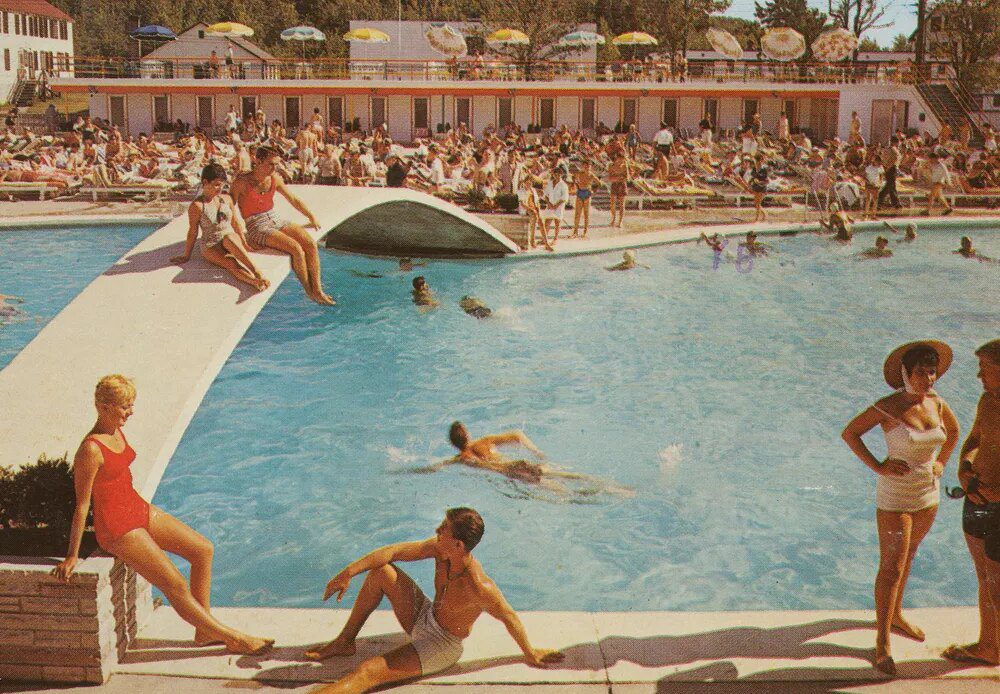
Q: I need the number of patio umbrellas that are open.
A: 11